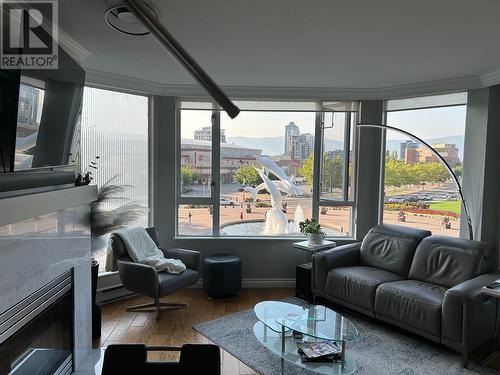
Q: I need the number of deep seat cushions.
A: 2